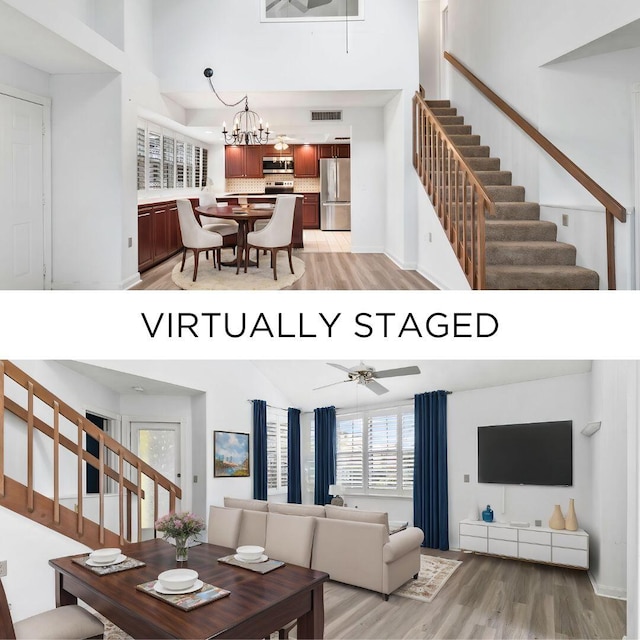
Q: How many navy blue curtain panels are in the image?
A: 4